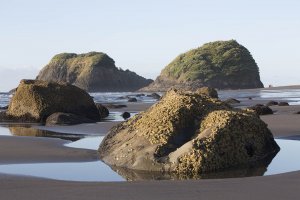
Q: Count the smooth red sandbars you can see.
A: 0